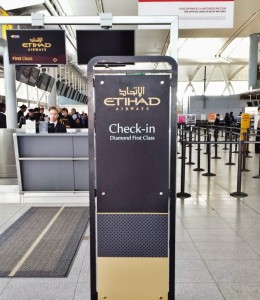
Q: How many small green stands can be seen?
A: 0